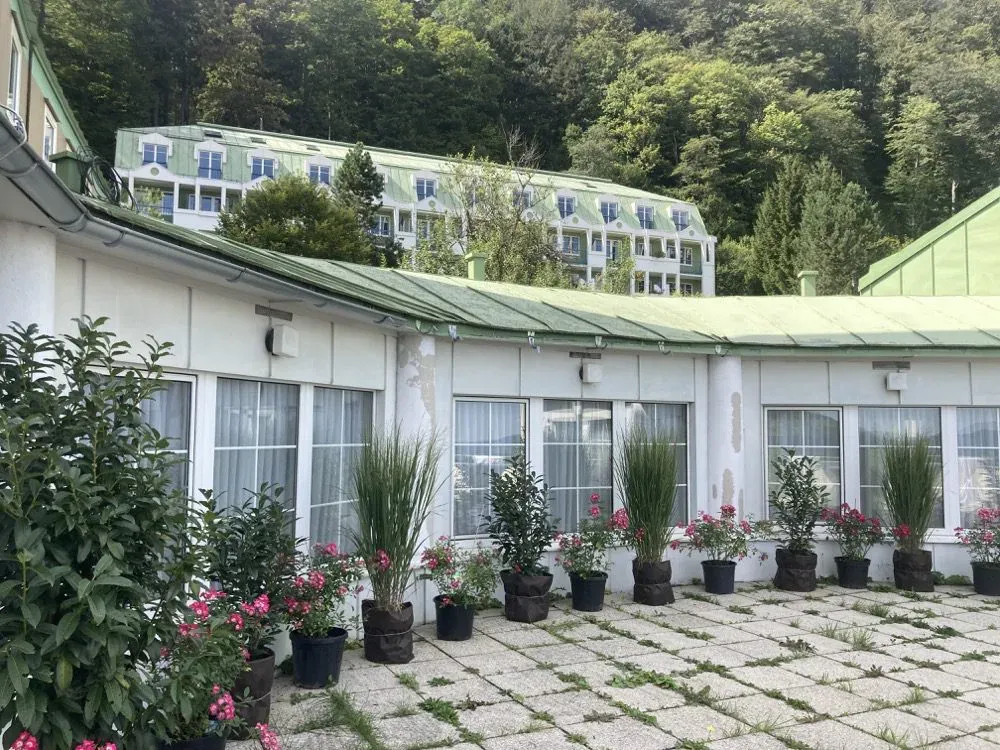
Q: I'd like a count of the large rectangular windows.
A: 9